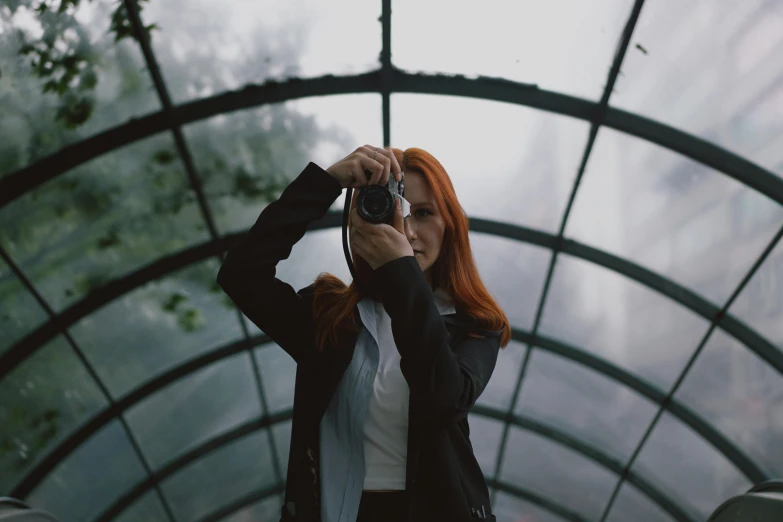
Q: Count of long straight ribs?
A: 5